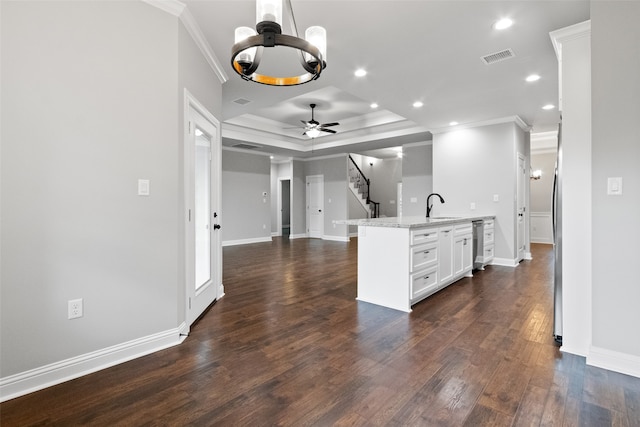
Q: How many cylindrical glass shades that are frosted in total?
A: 3